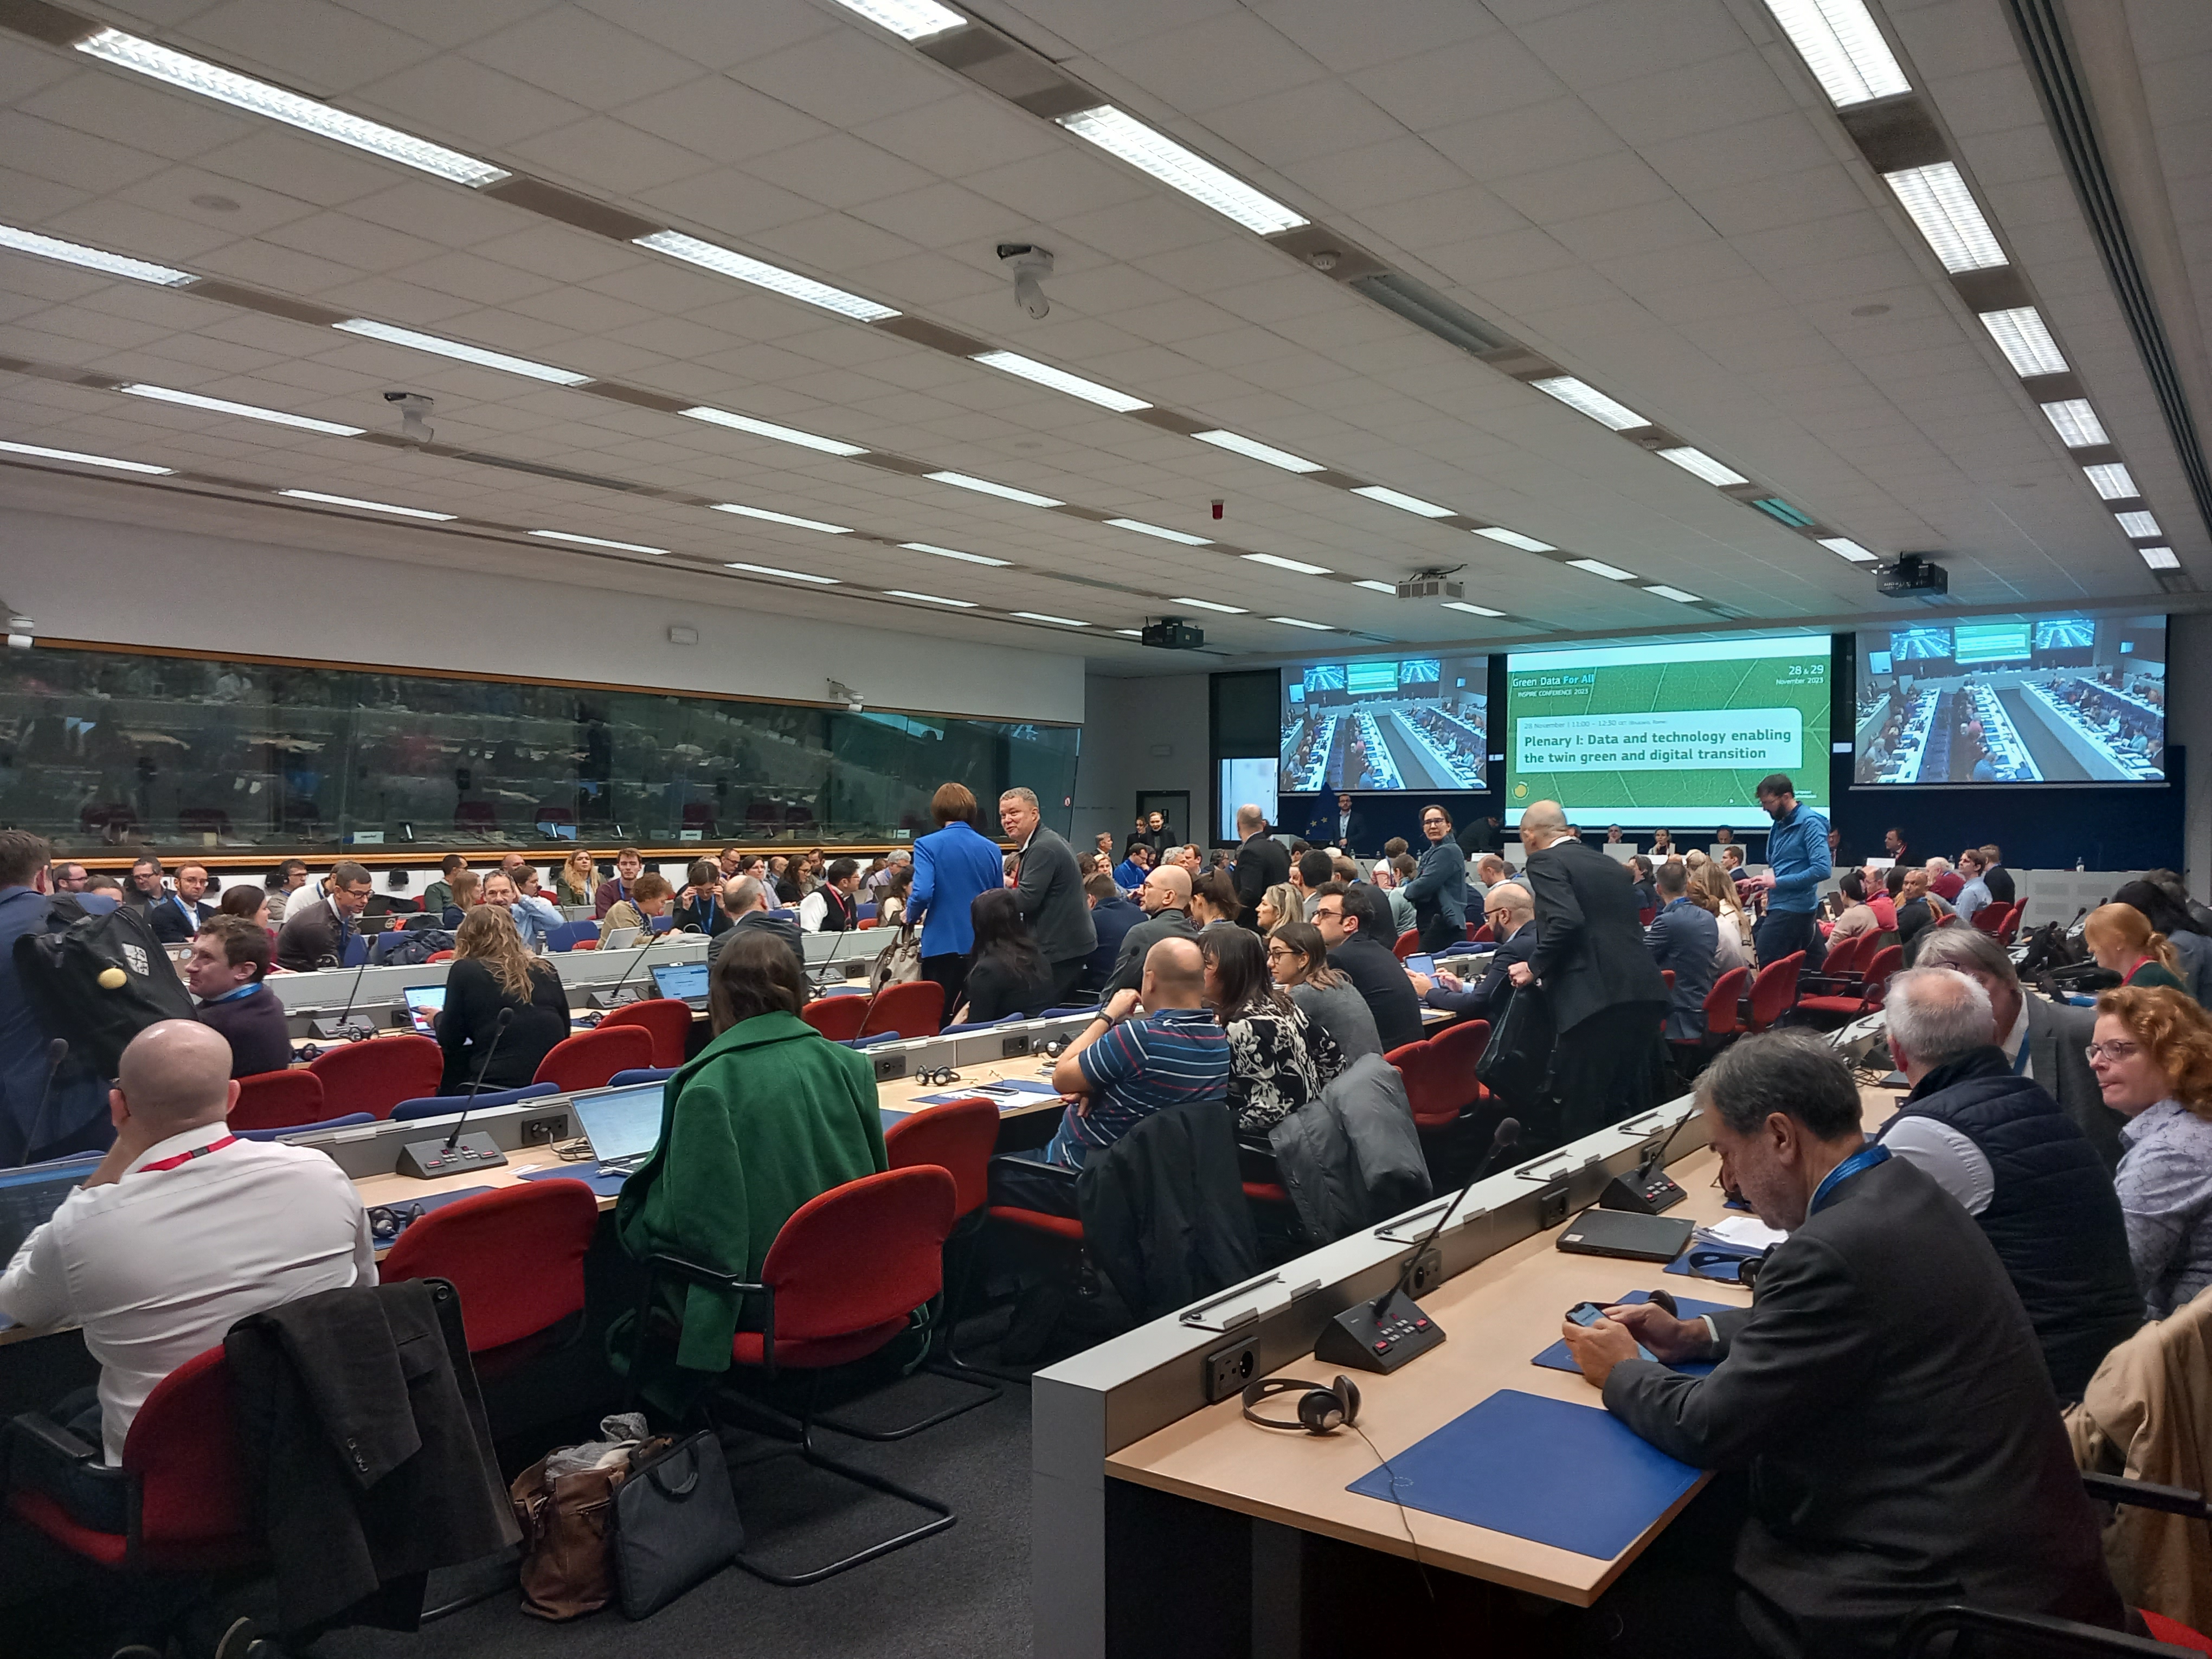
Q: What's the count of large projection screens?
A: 3